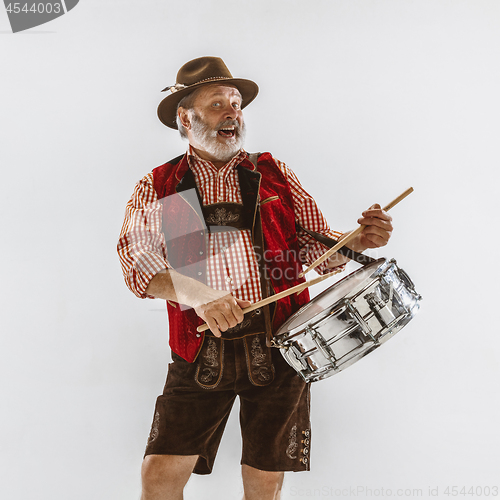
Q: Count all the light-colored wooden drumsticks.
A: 2